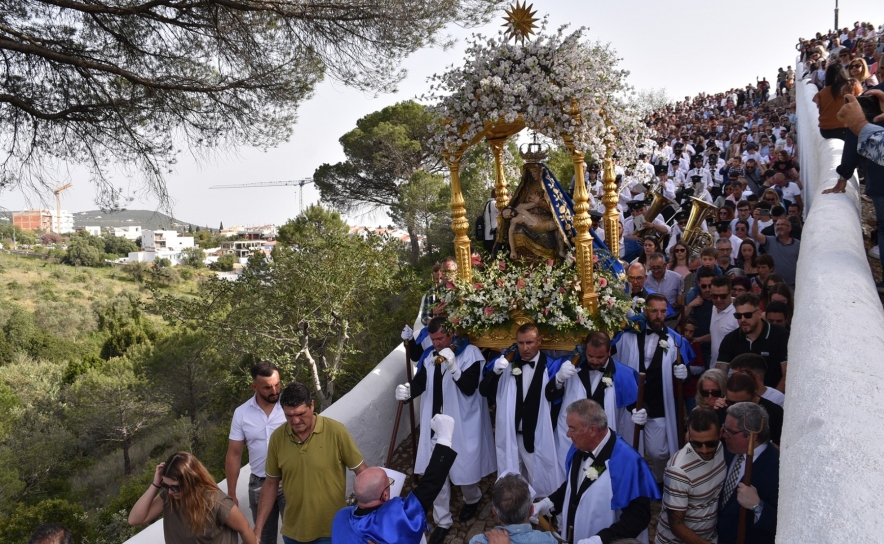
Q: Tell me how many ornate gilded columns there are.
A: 4